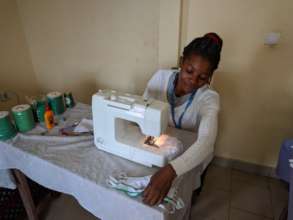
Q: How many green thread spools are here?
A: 5